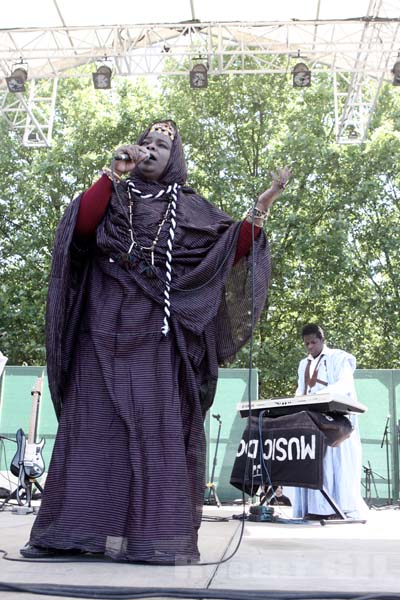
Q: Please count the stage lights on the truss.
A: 5